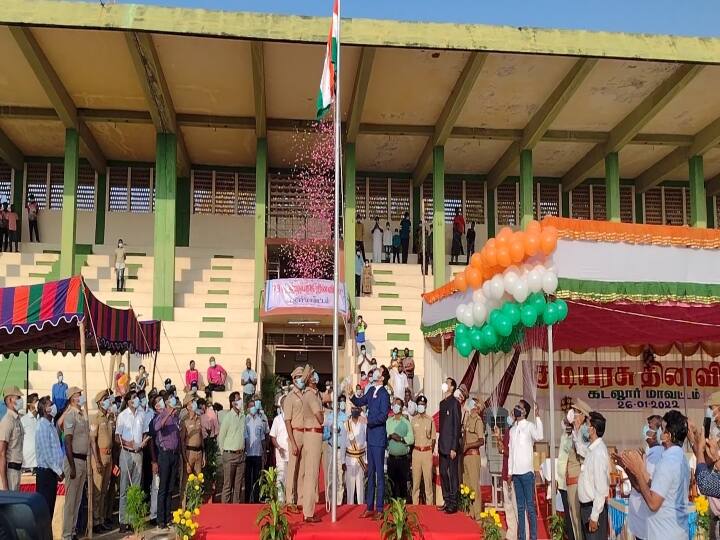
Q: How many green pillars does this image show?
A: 8